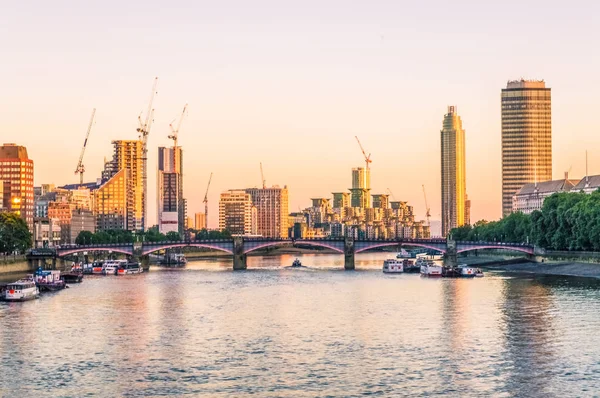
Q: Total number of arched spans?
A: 5